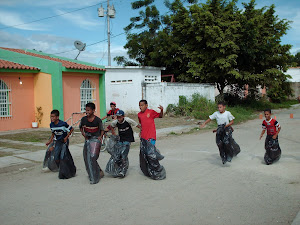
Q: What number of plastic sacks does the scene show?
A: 6